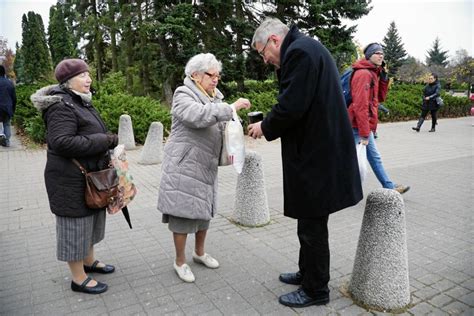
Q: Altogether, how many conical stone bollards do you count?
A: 4